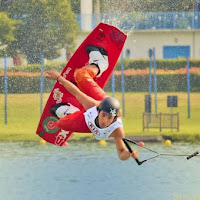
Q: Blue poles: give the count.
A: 7